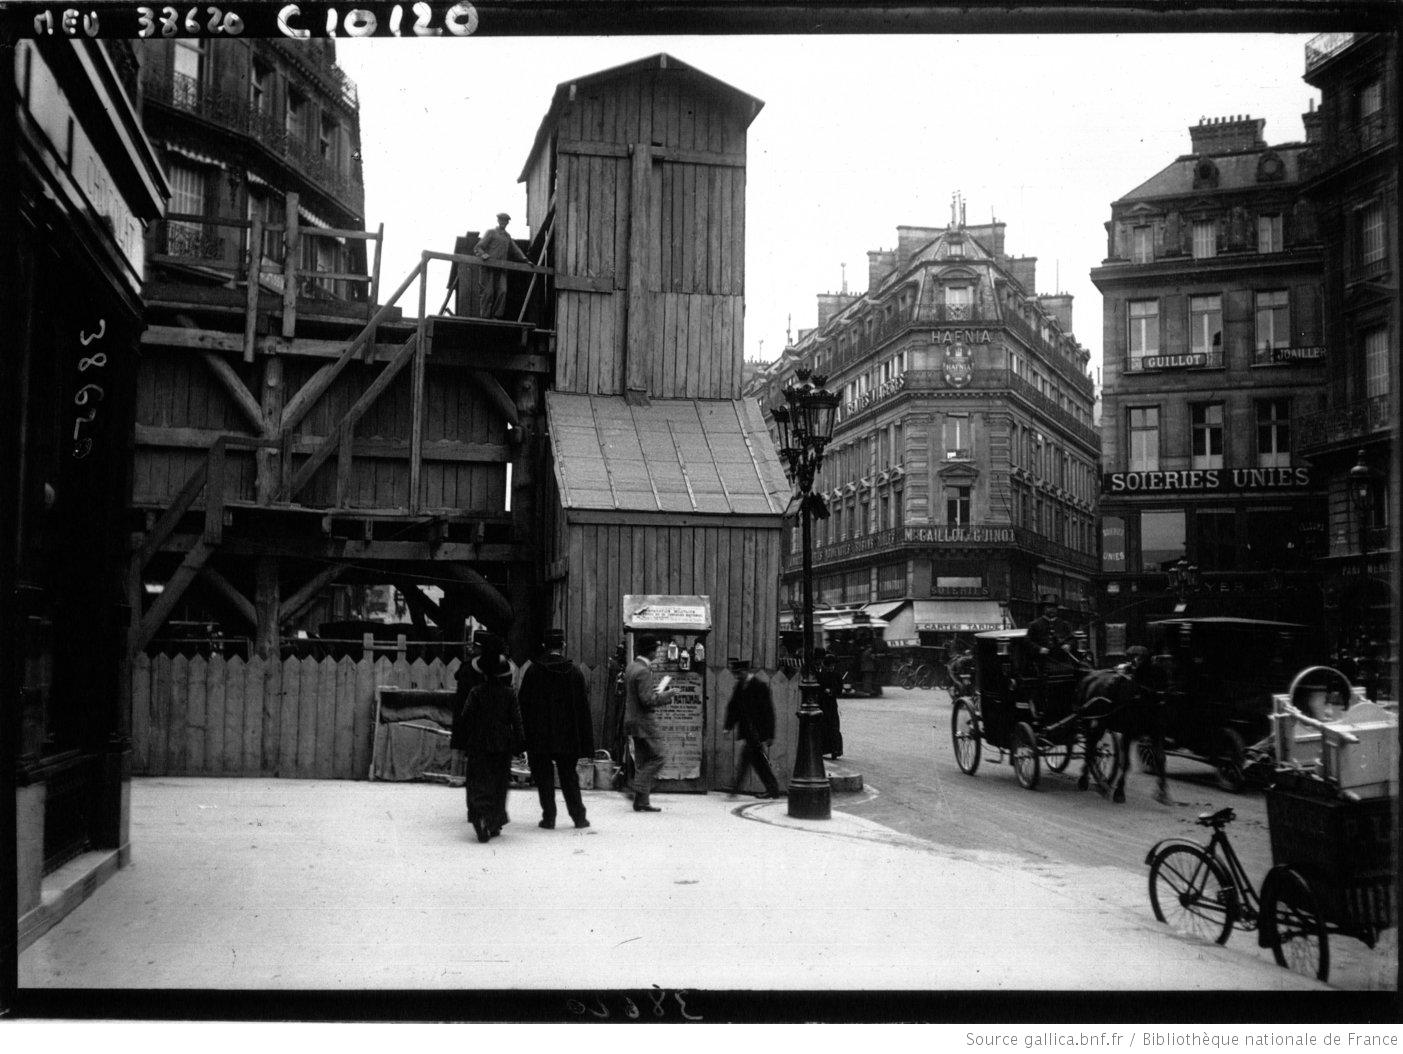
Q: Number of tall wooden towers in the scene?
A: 1